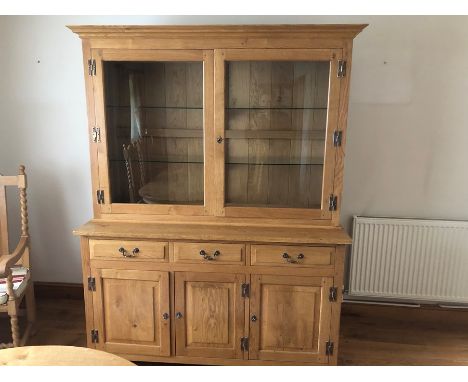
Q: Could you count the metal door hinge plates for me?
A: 12